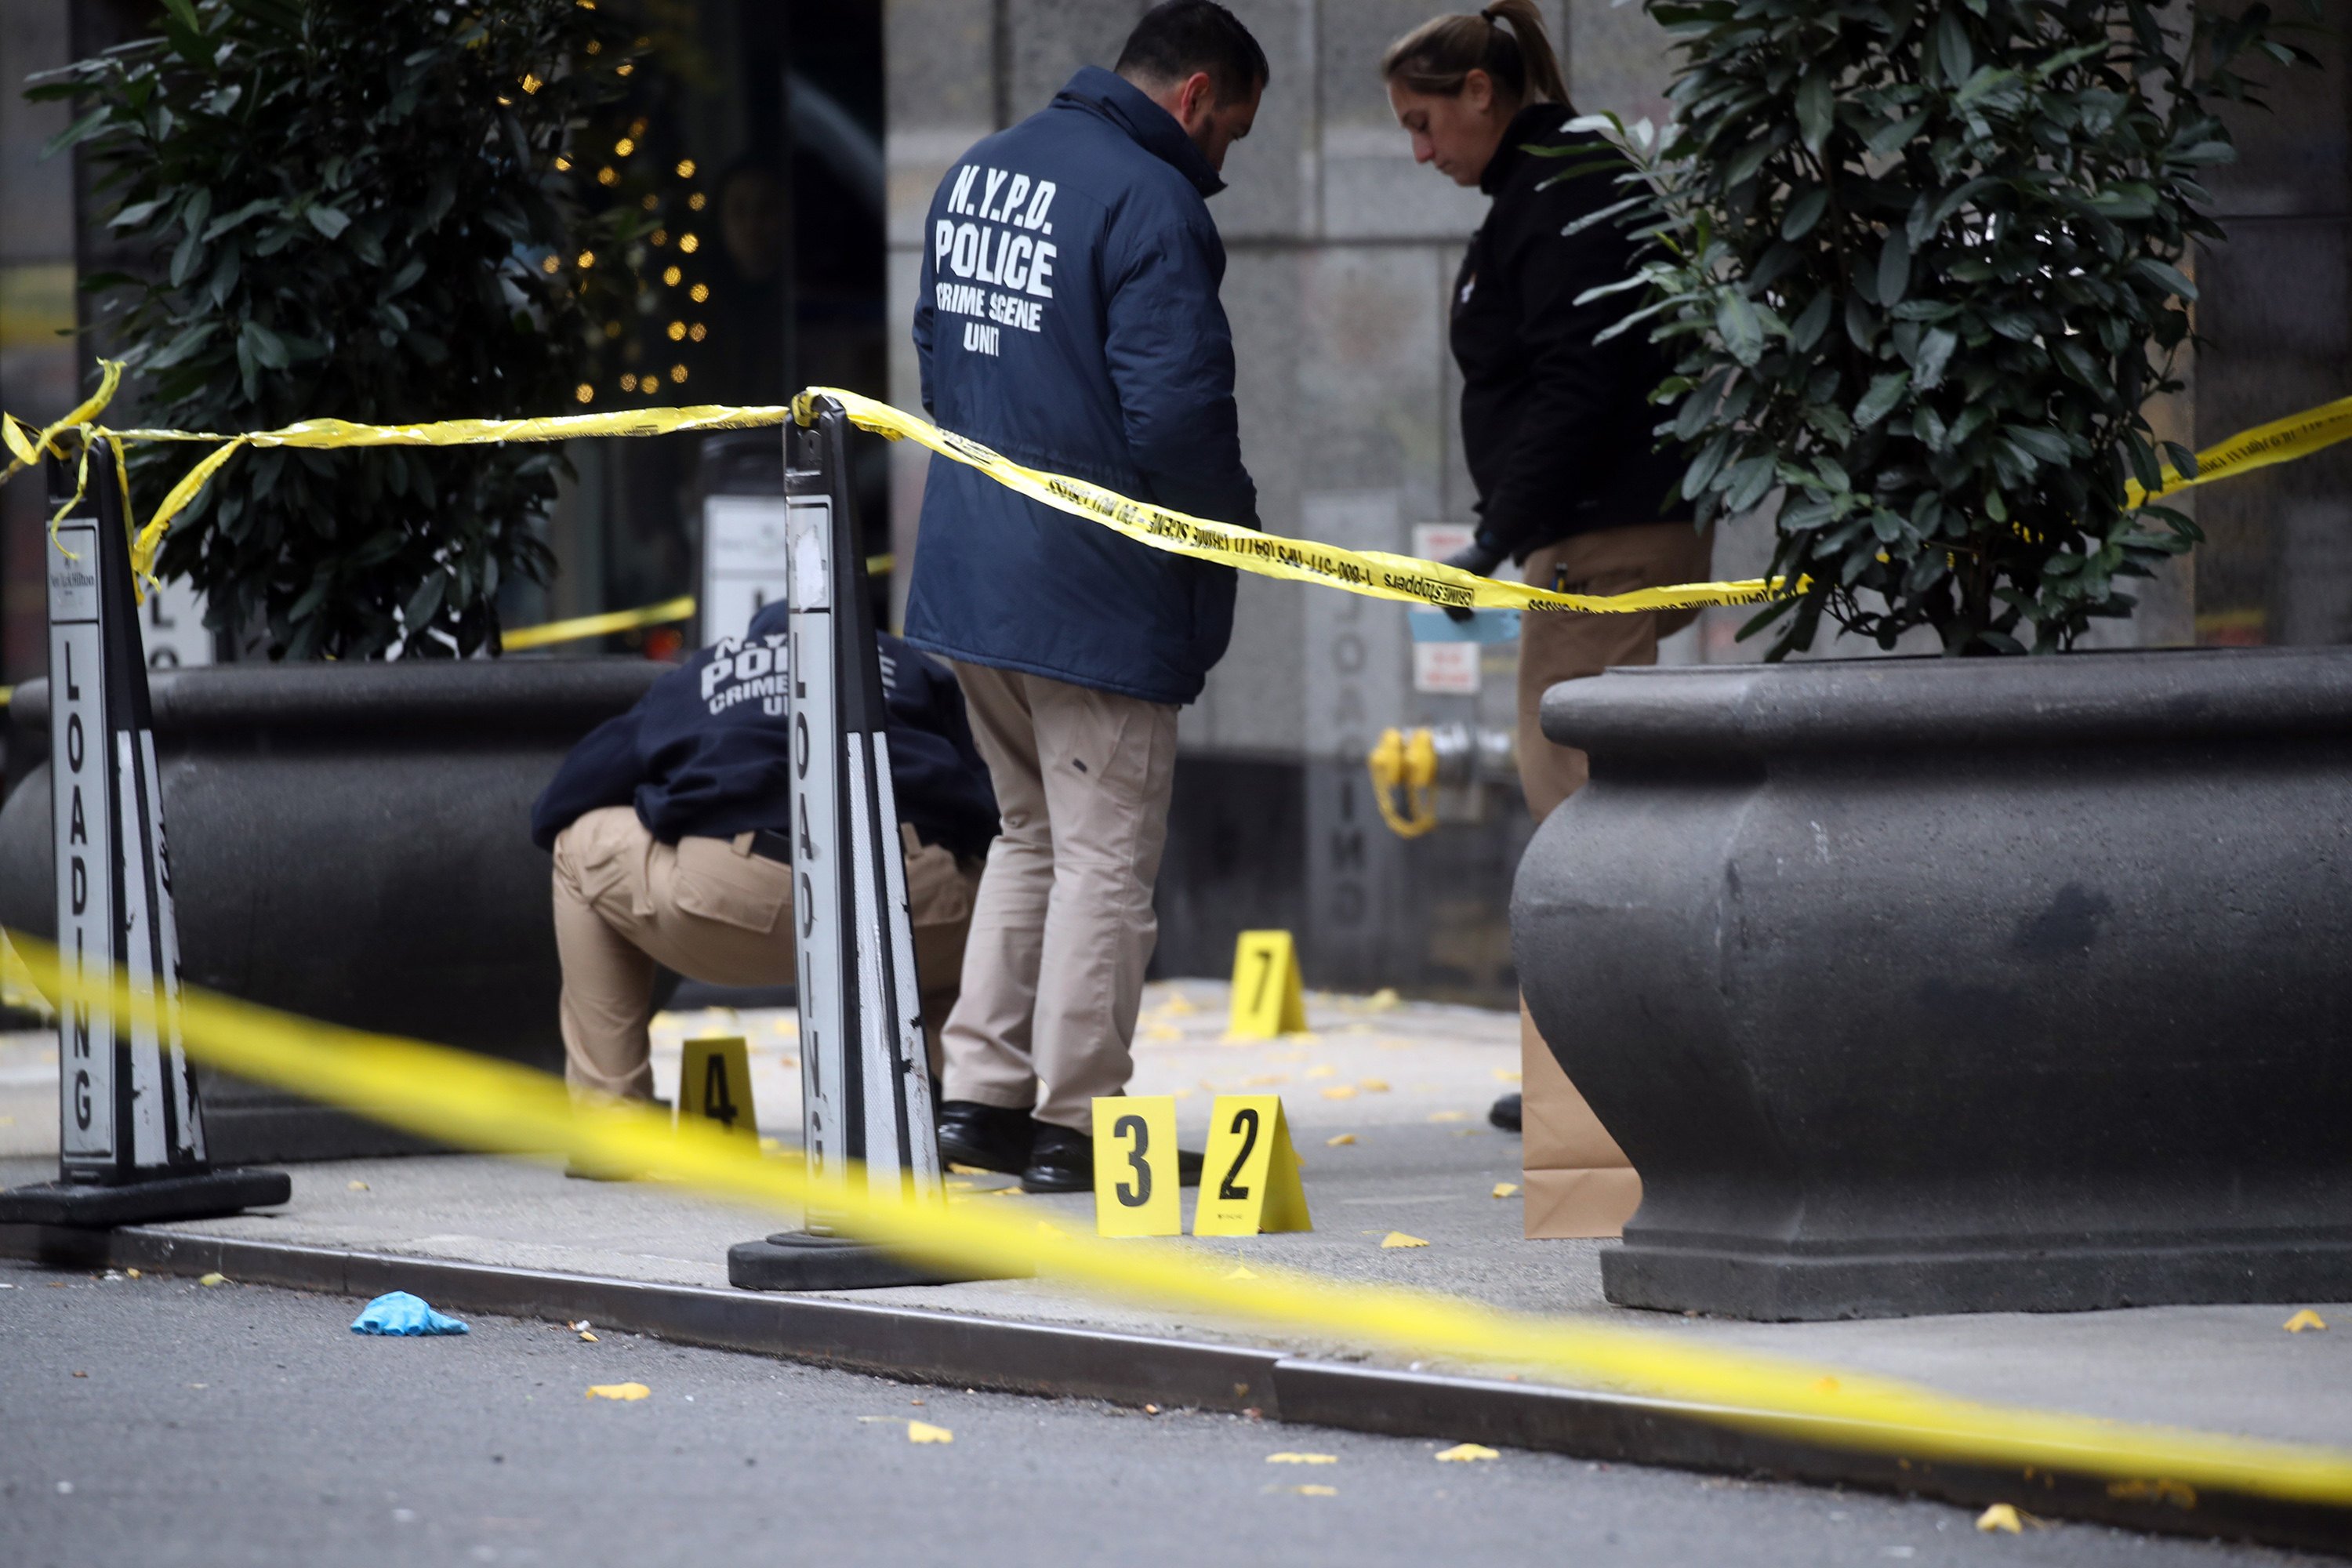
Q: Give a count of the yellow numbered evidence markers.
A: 4